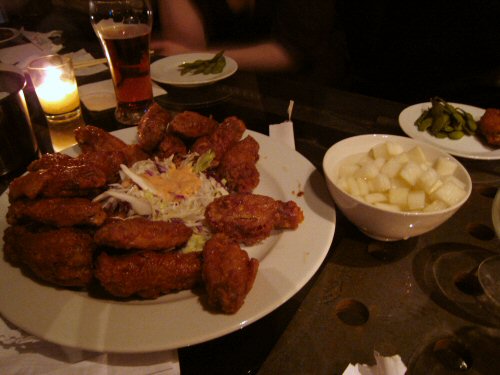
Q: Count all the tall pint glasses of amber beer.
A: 1